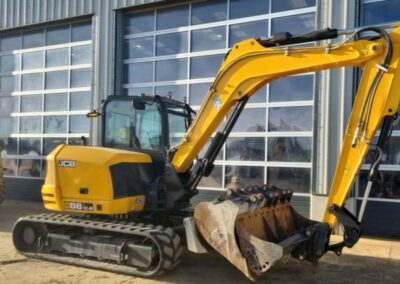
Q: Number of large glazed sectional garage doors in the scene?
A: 3